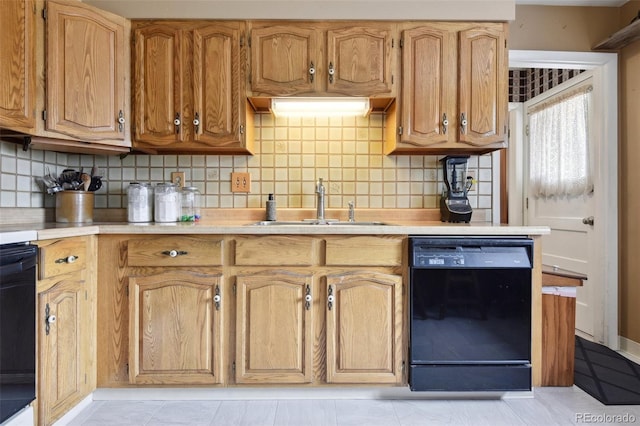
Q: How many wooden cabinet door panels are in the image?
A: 12